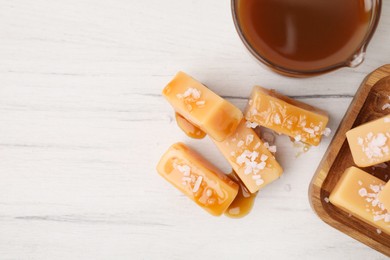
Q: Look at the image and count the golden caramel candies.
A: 7